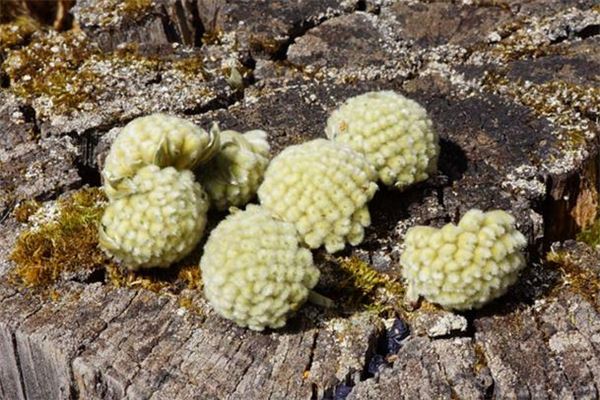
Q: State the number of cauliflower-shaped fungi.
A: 7